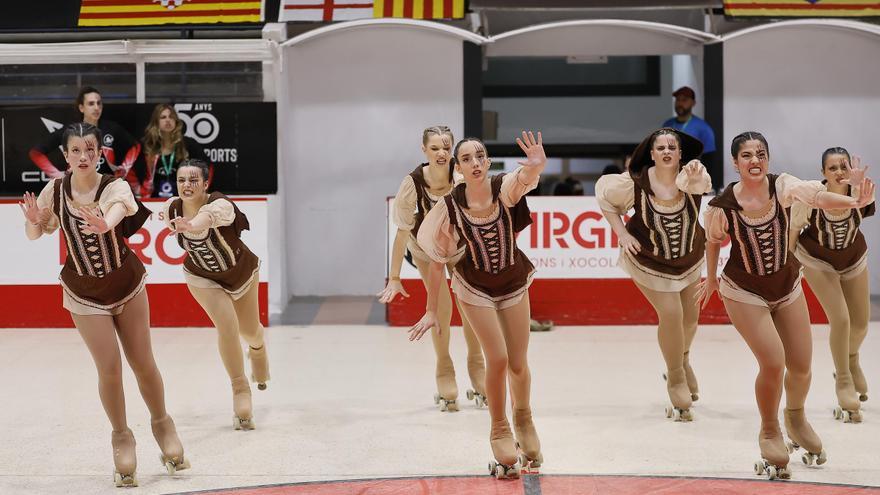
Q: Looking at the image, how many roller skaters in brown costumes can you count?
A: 7